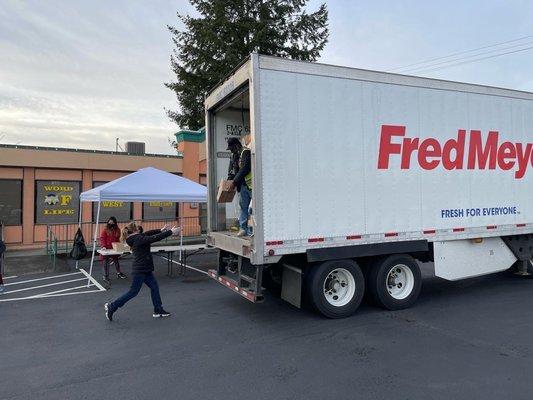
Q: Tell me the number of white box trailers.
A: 1